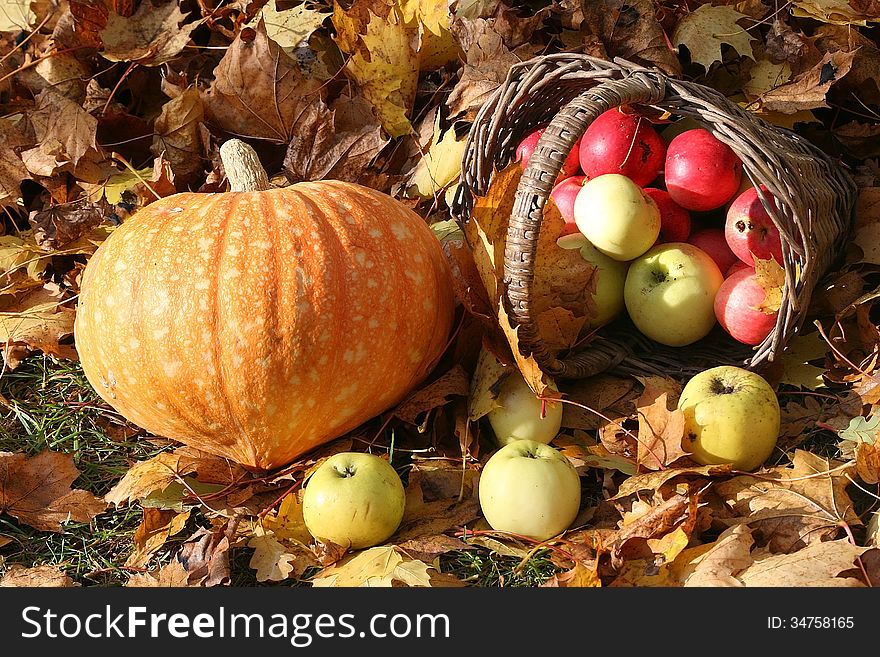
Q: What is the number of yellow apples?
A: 7